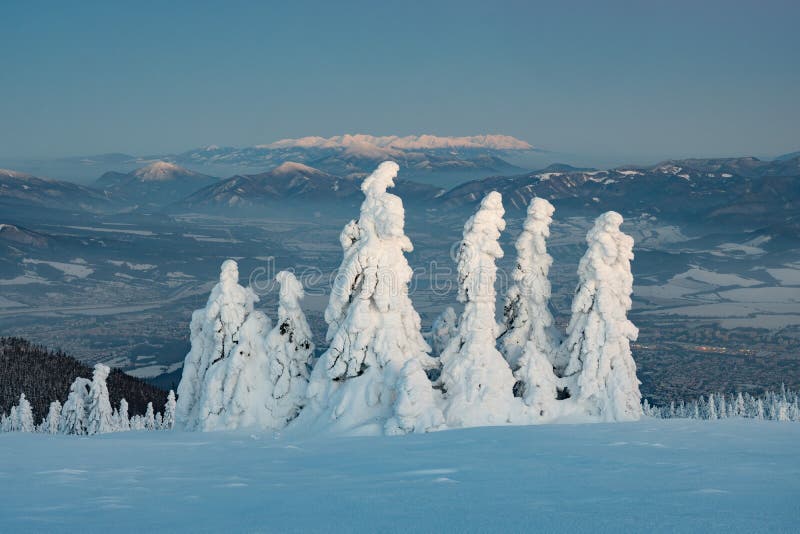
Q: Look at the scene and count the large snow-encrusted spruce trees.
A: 6